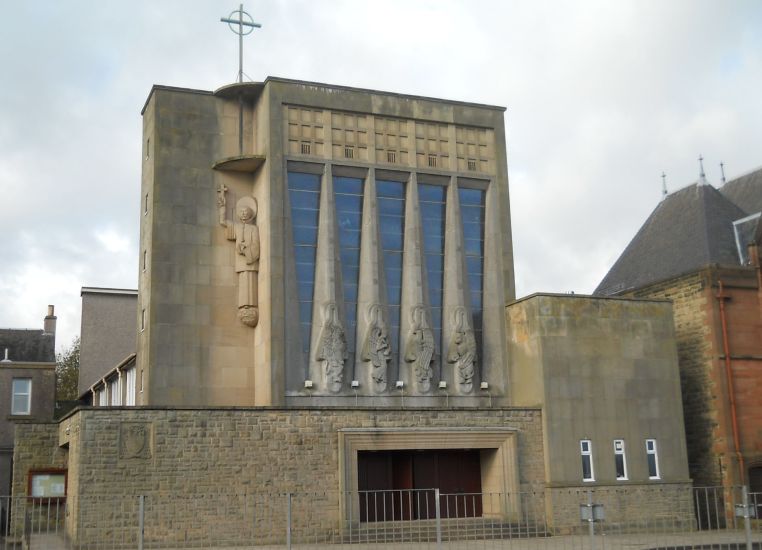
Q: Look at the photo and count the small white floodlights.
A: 5